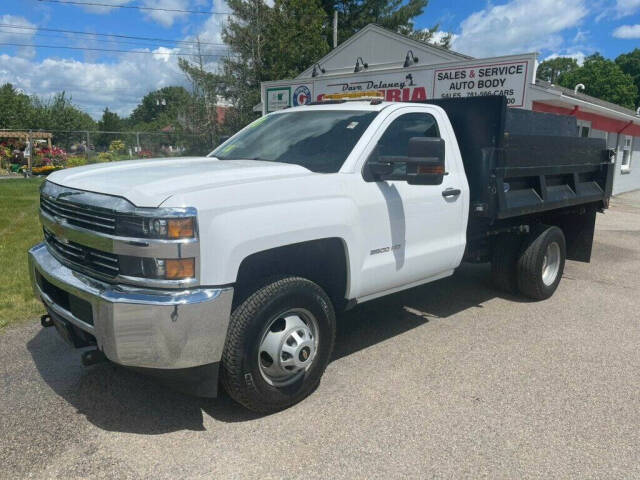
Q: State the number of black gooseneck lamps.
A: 3